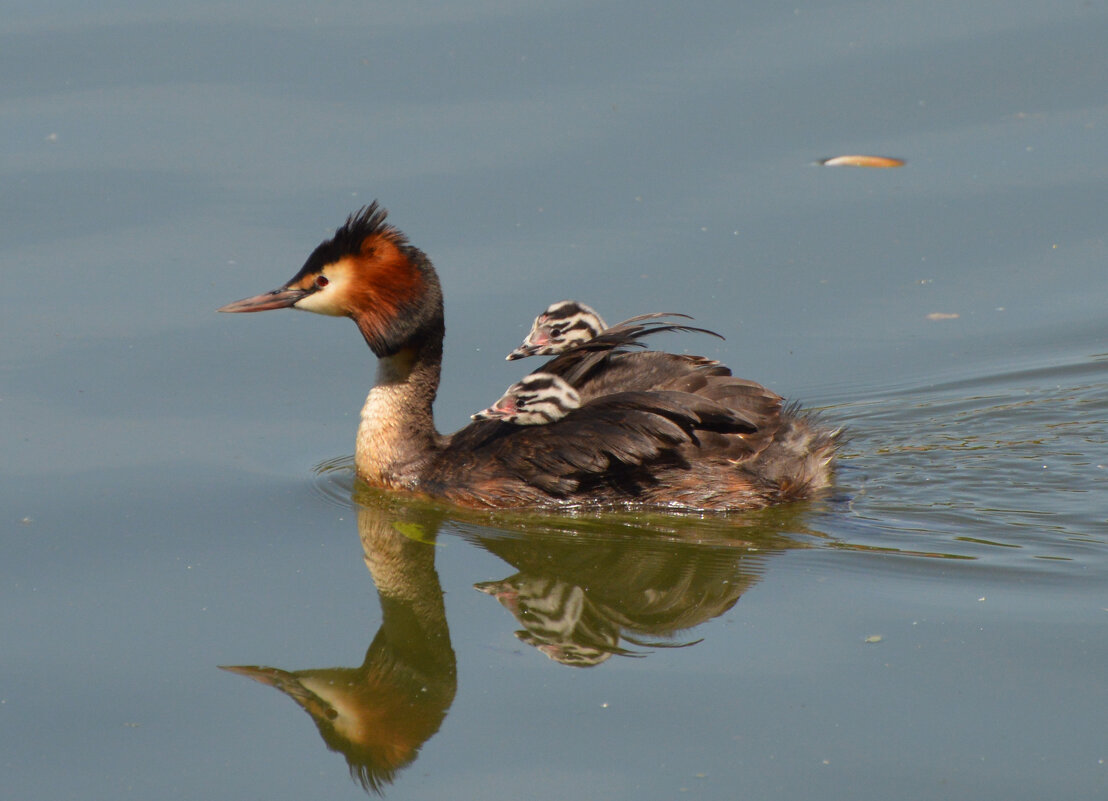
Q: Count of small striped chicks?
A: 2